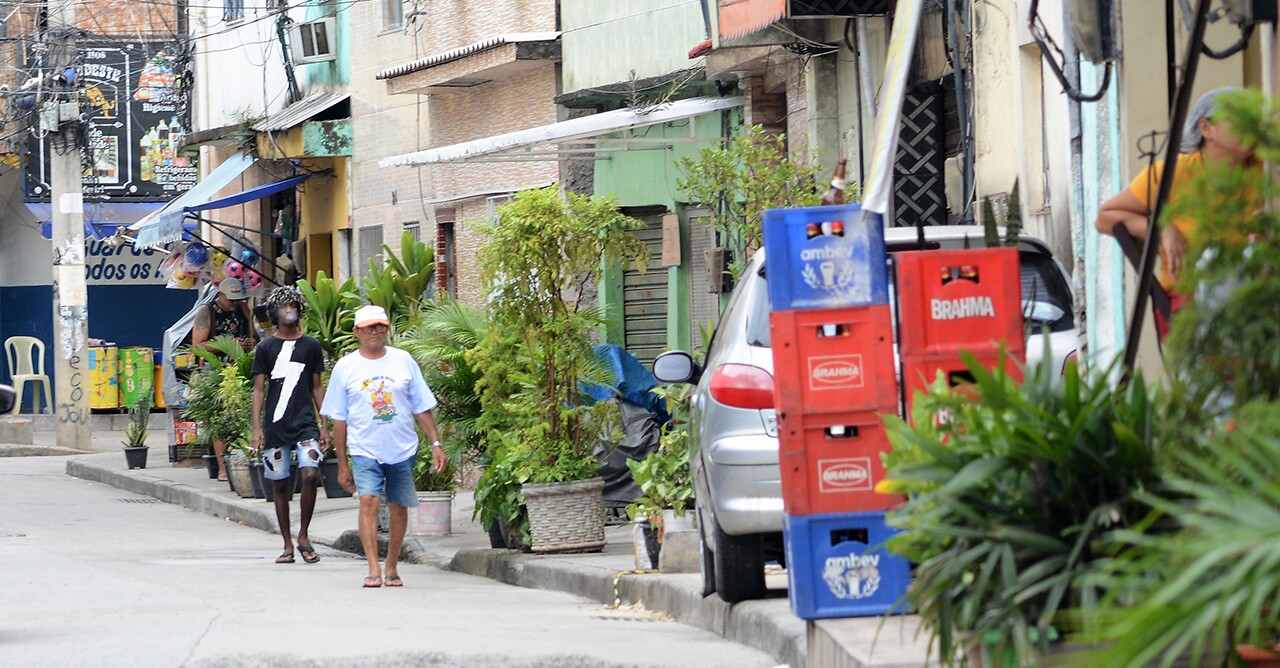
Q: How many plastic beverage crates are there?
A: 6